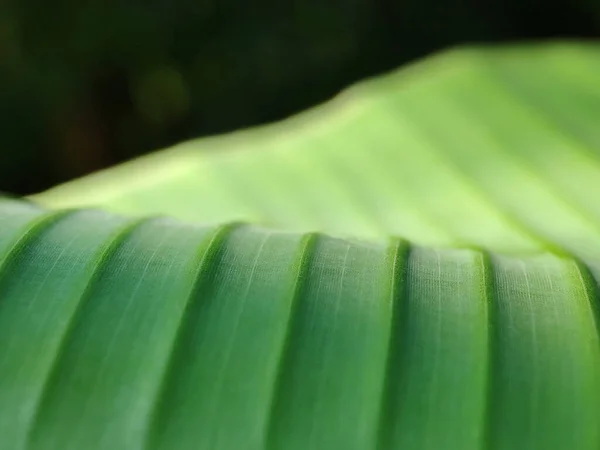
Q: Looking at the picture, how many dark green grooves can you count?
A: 7